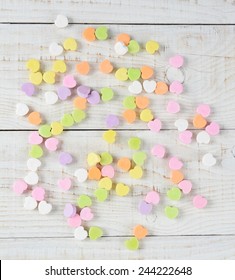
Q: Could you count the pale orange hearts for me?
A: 15